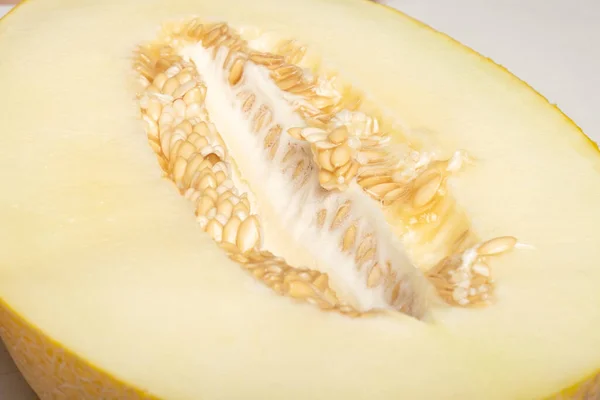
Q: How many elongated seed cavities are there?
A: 1